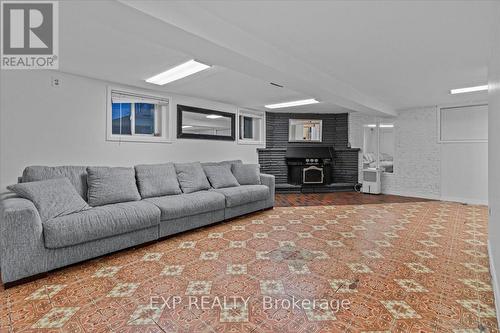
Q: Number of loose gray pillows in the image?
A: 6